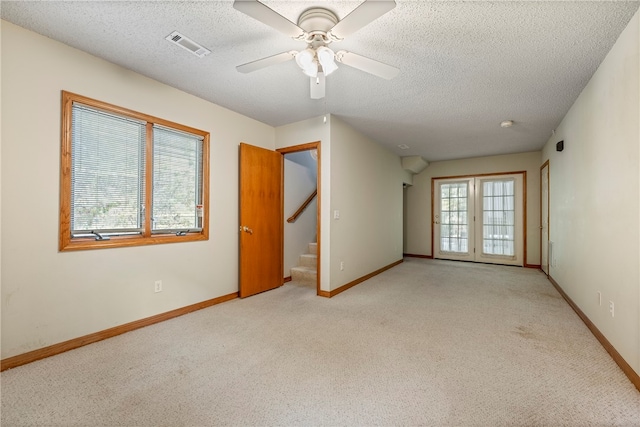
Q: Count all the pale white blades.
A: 5